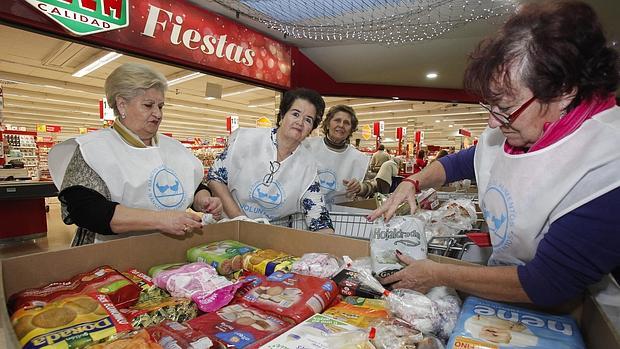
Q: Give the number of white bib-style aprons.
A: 4